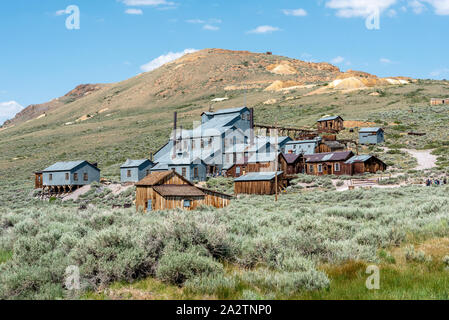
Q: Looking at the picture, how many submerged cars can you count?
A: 0